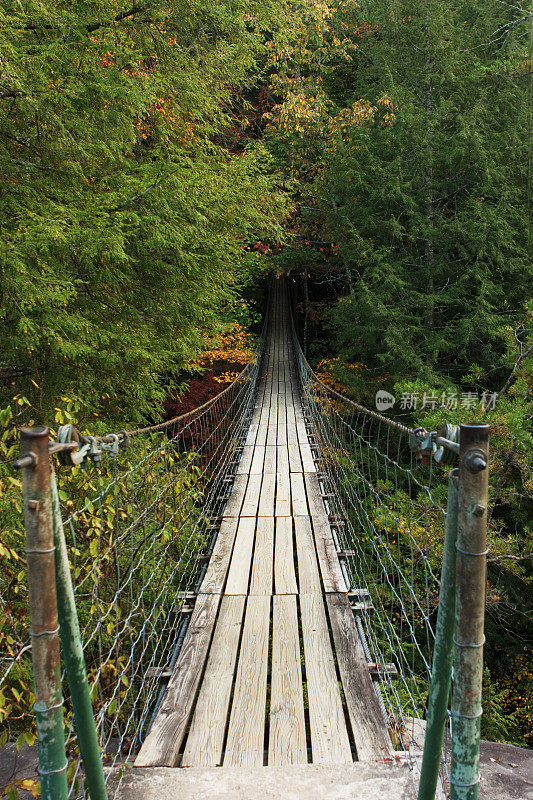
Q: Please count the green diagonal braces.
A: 2